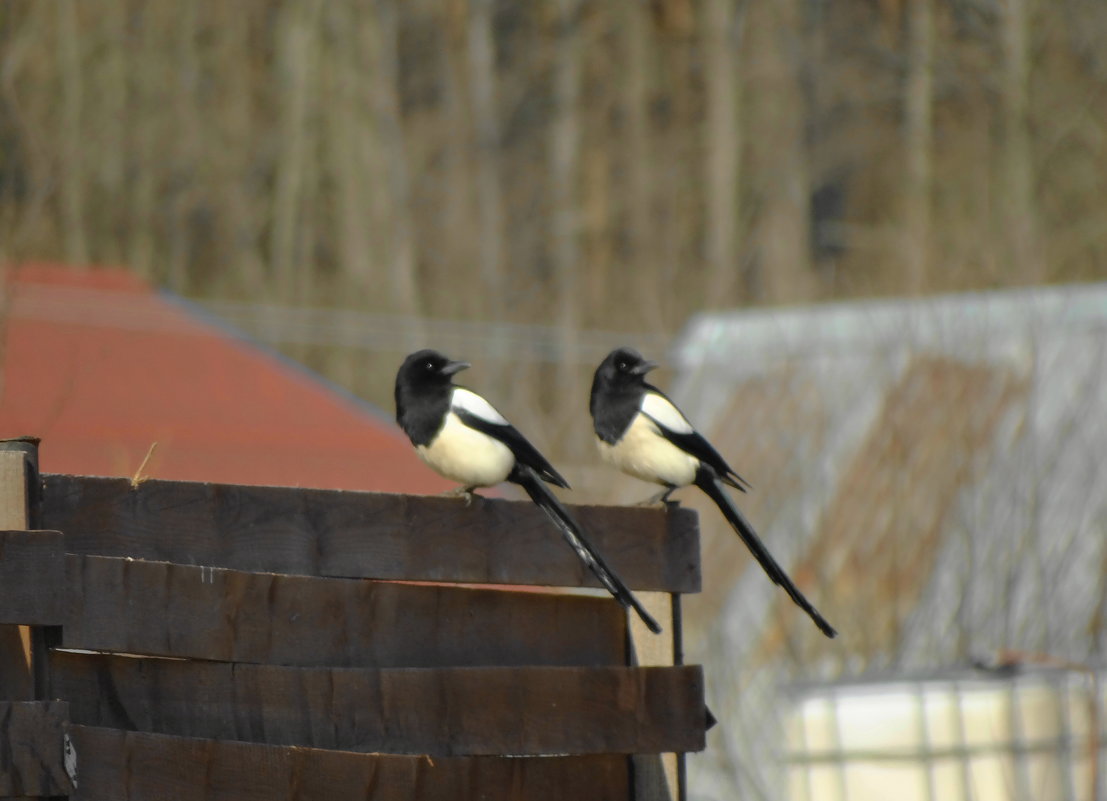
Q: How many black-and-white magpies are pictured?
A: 2